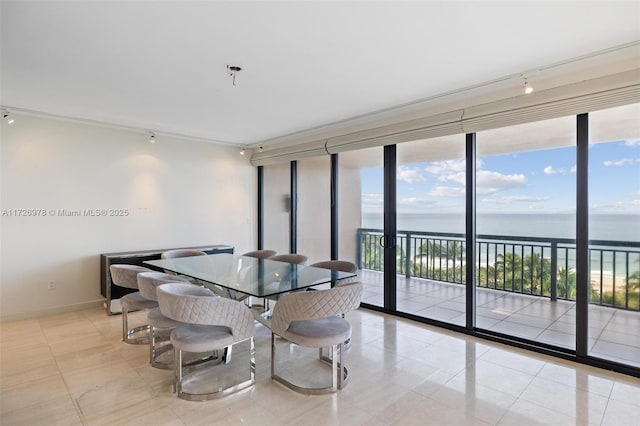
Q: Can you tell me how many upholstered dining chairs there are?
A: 8